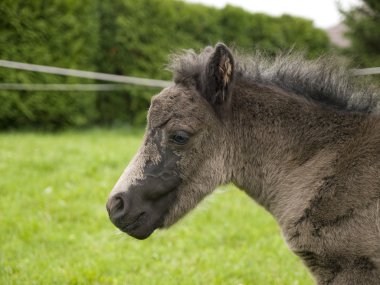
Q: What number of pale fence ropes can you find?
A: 2